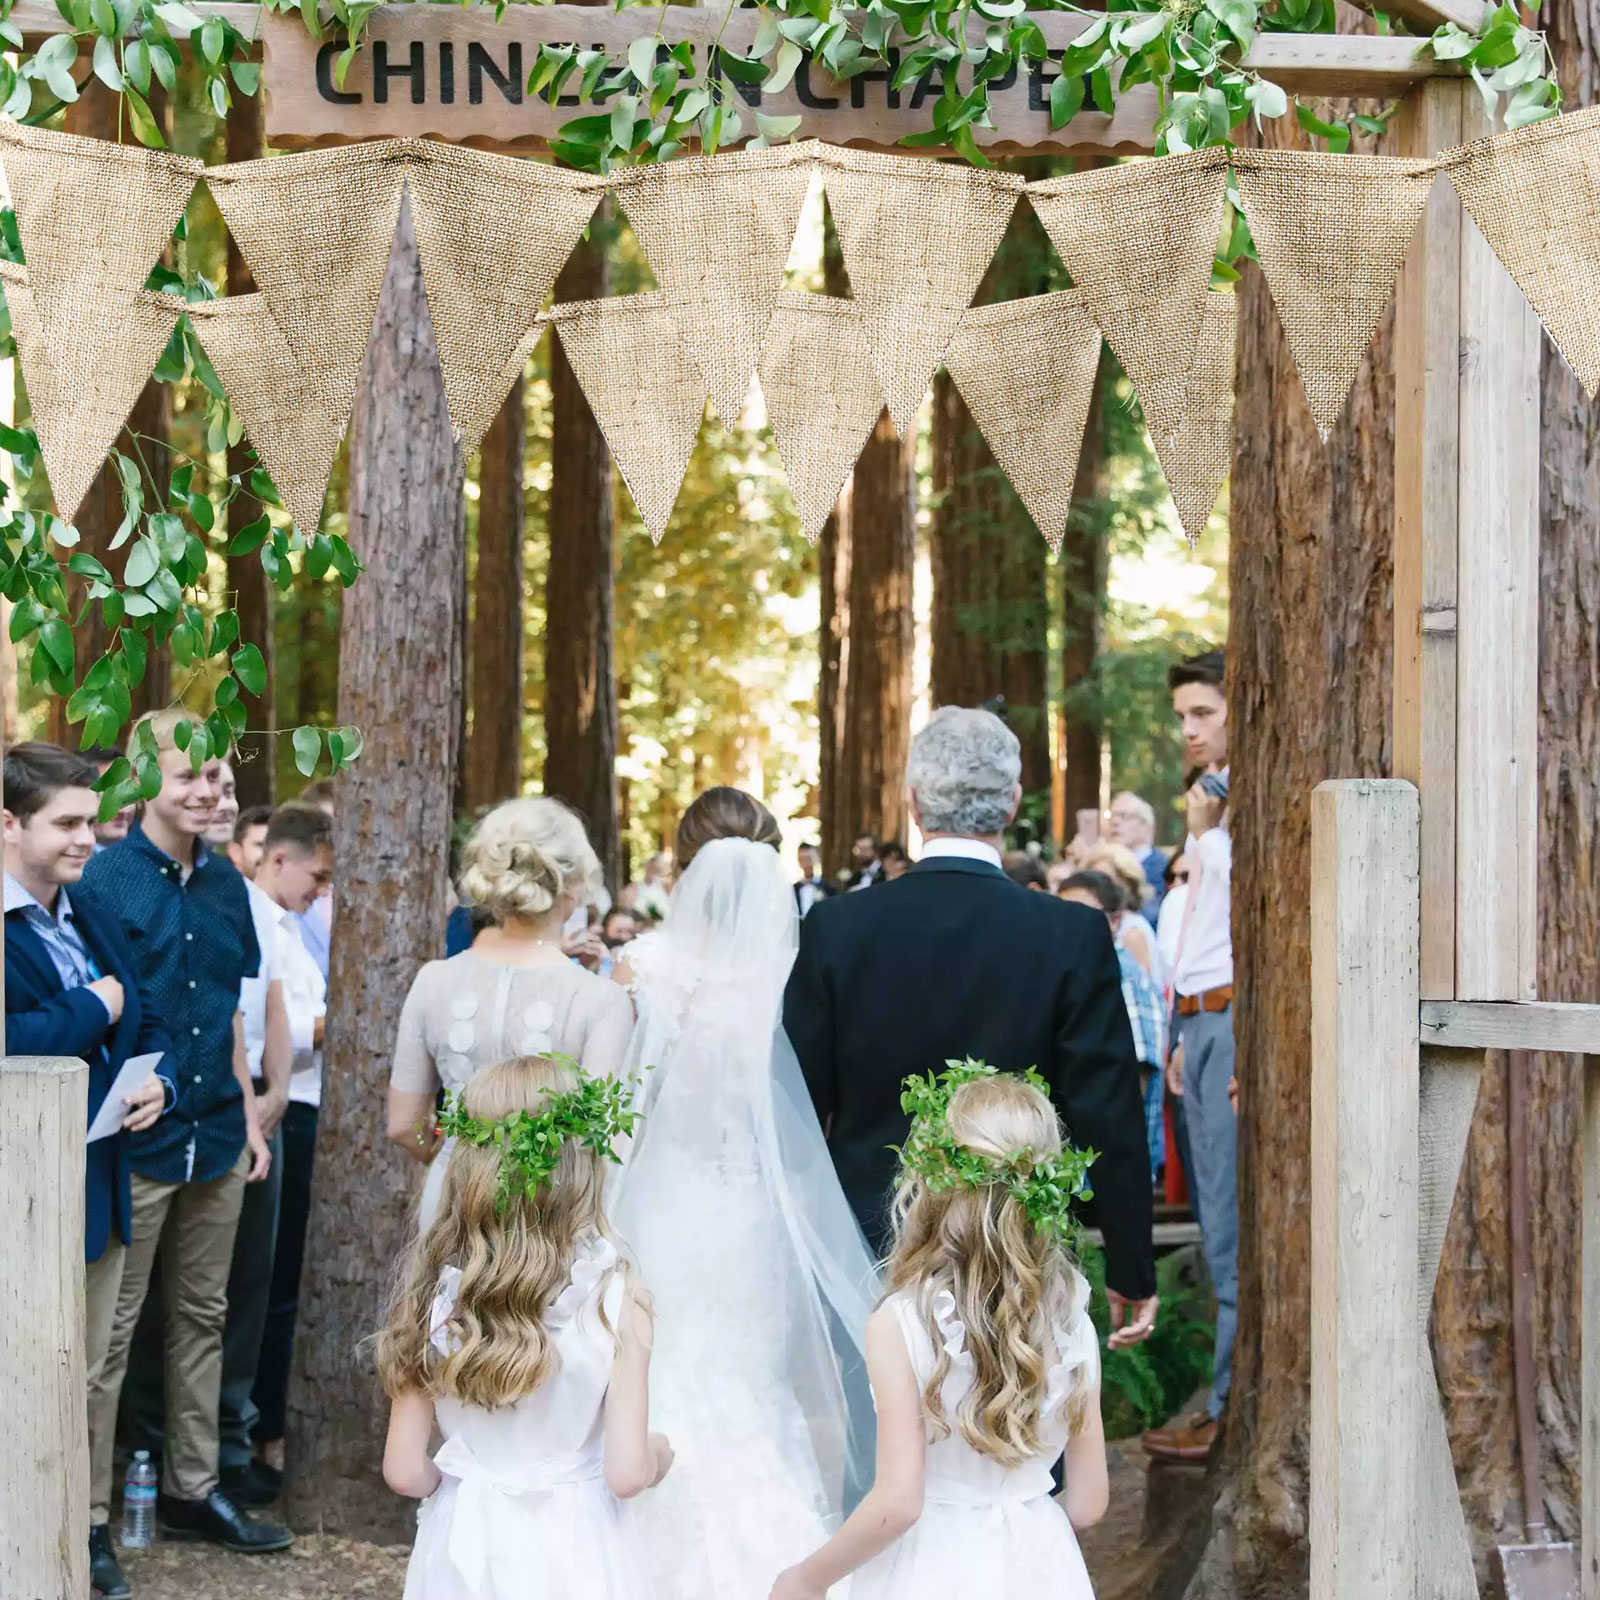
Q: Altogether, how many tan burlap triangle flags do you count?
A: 15